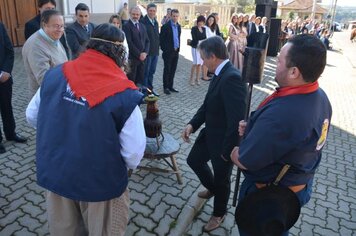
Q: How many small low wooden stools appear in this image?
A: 1